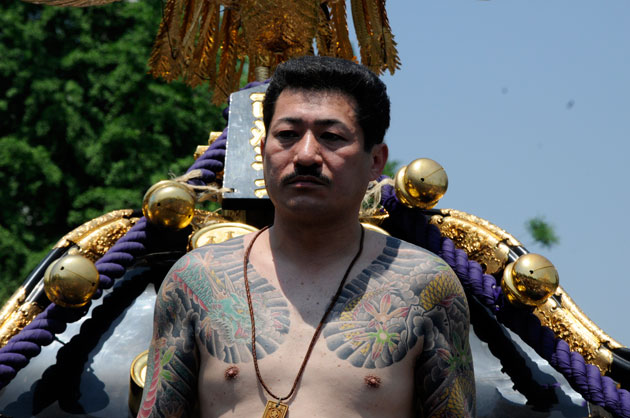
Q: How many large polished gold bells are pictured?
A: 4